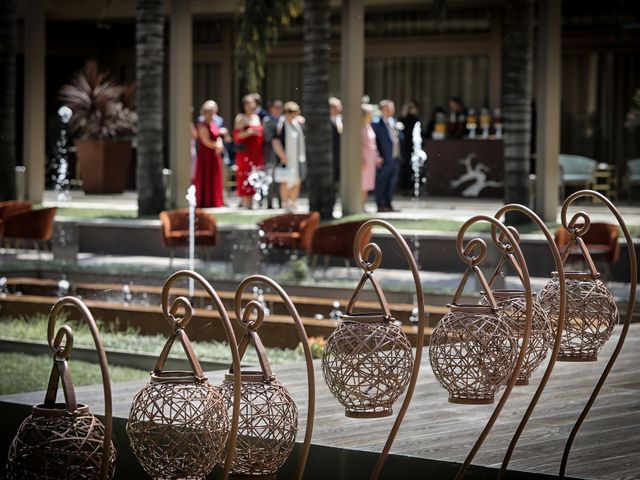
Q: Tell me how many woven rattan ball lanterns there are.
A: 7